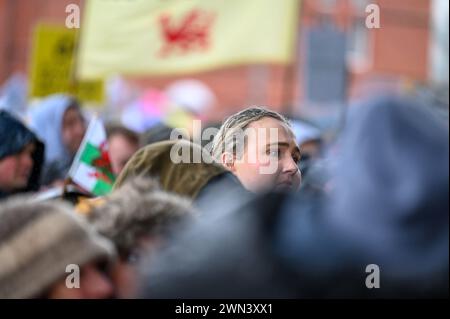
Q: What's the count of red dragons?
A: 2